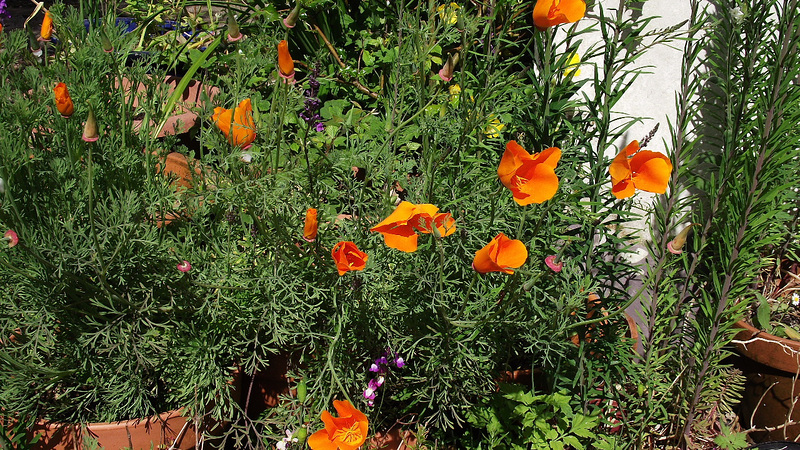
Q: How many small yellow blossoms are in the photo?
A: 4